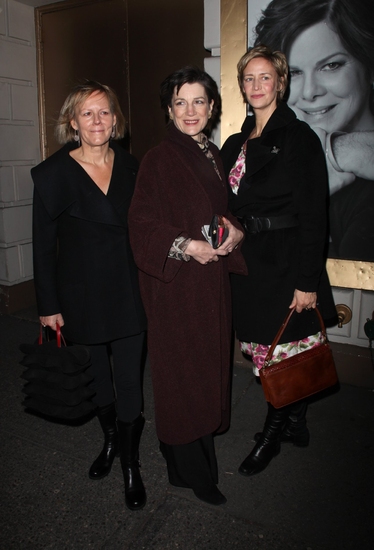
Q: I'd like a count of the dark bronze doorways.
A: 1